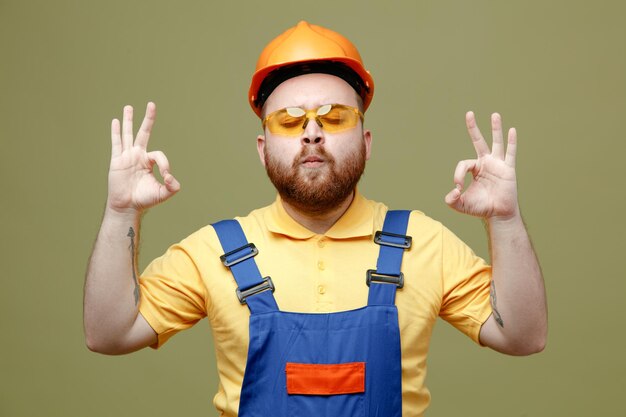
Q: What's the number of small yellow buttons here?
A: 3